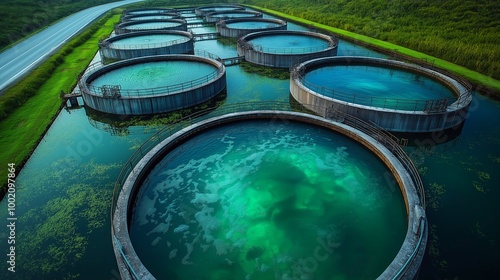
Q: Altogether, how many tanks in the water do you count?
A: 11